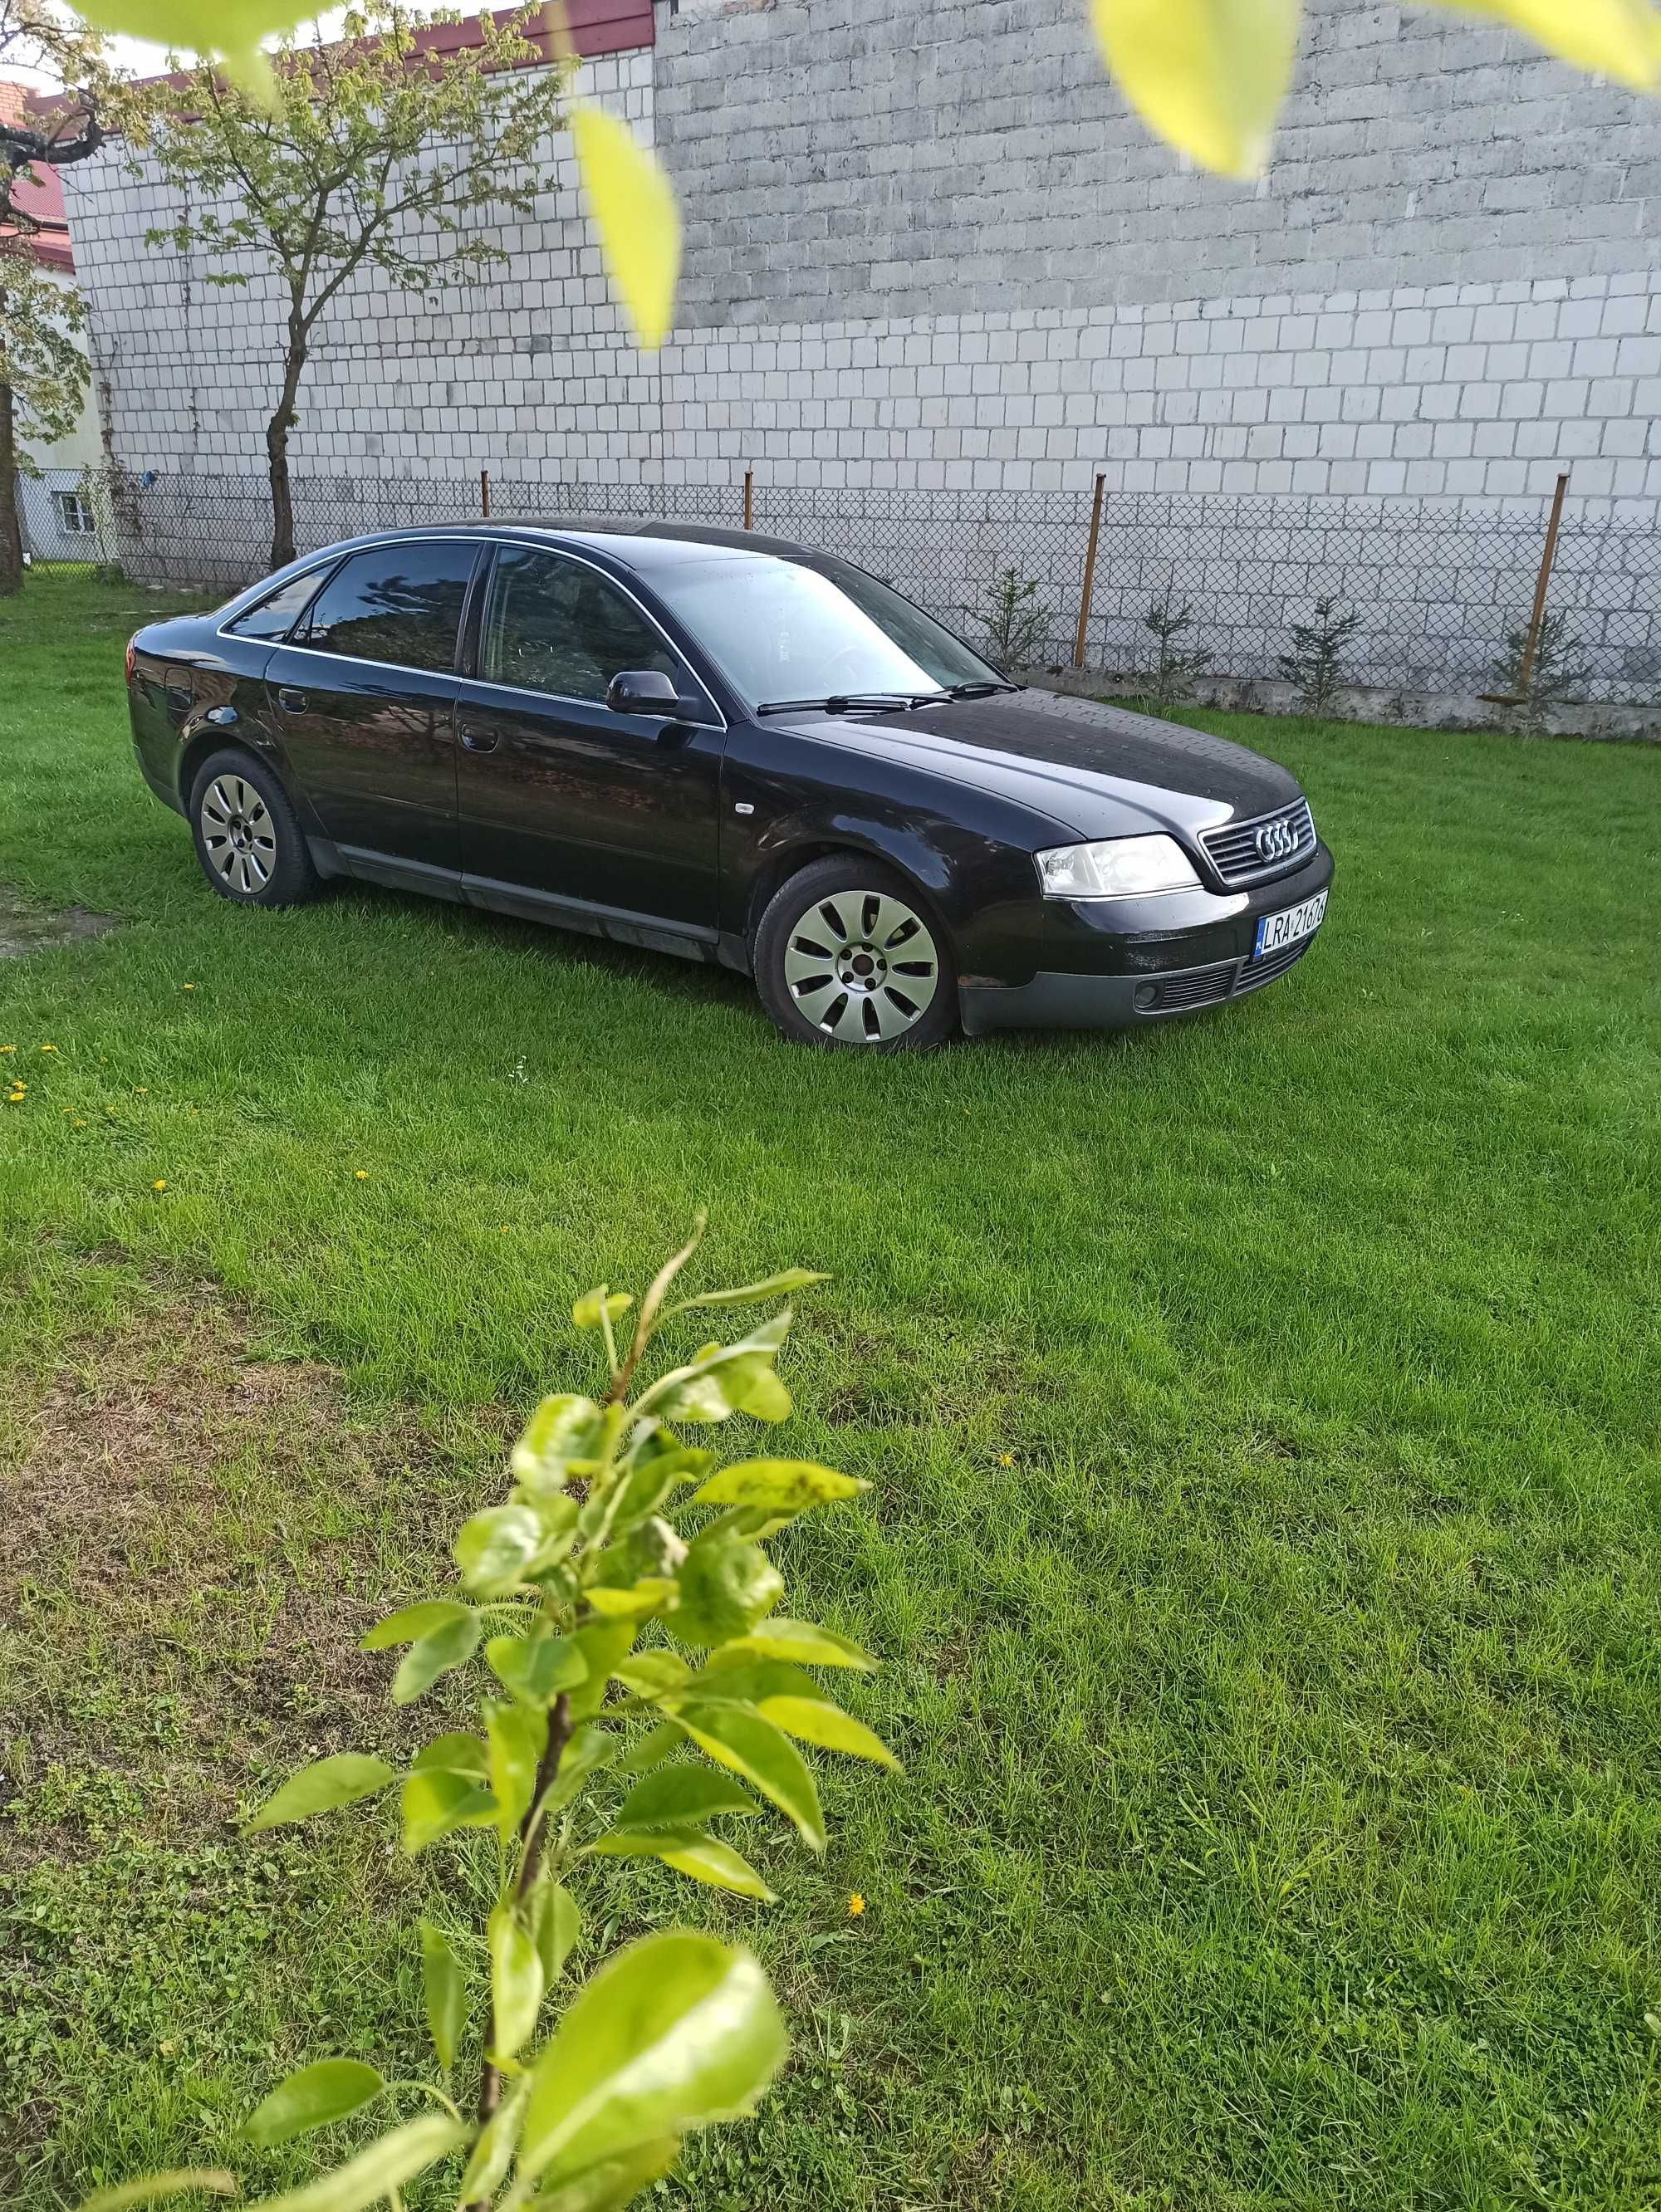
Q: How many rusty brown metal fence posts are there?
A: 4